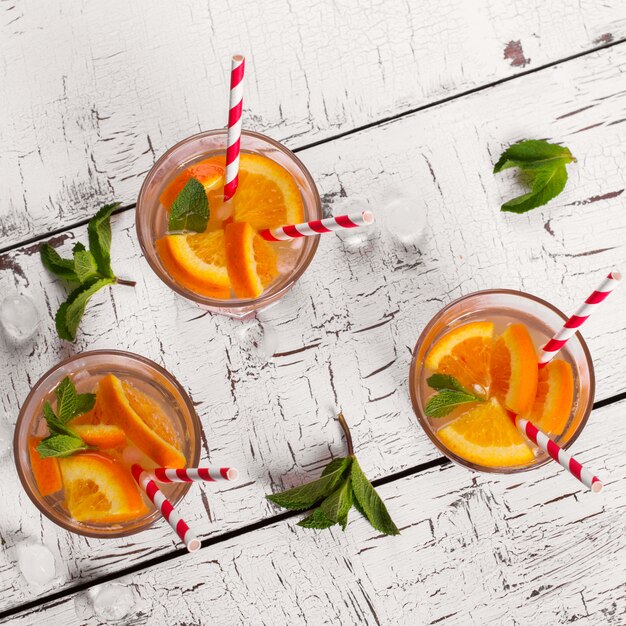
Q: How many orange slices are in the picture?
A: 12